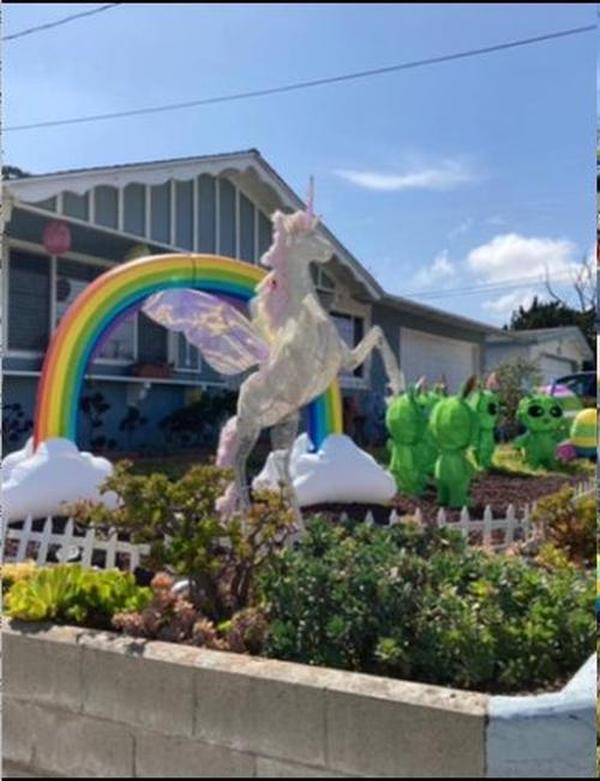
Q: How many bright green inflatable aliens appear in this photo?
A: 5